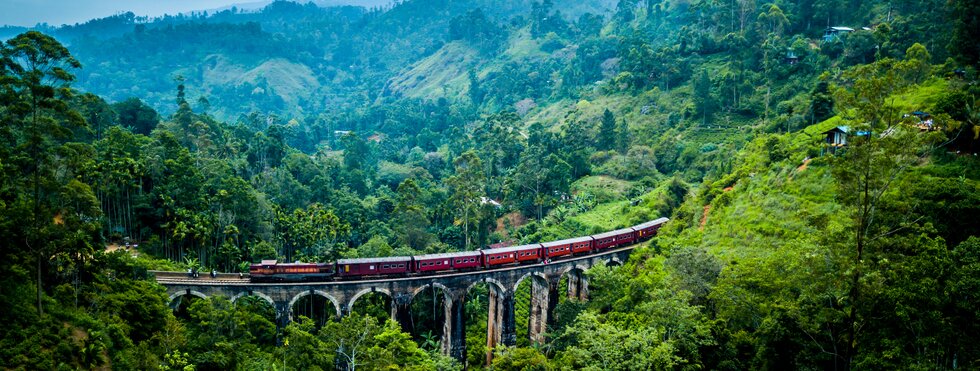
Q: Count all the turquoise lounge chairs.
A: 0